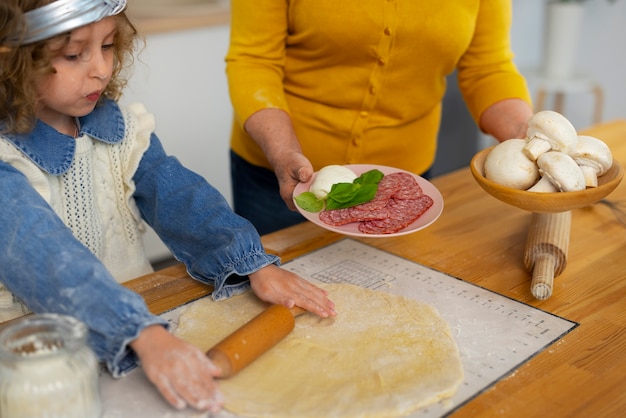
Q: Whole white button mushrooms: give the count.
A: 4